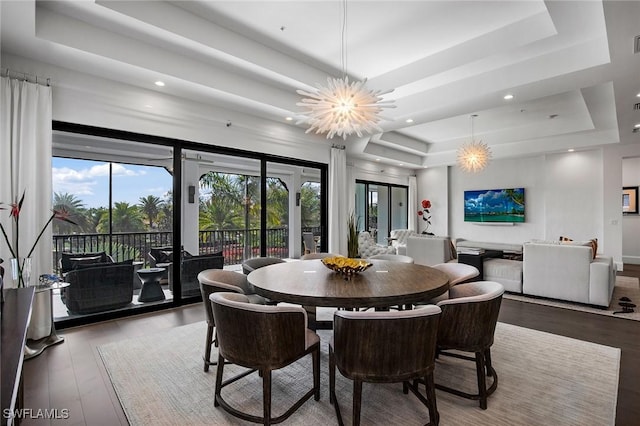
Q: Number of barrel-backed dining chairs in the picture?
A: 8